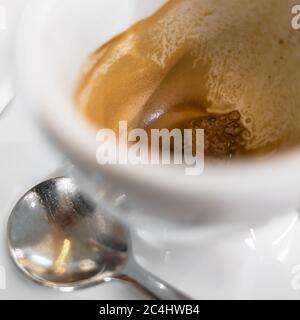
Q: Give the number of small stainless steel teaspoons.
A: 1